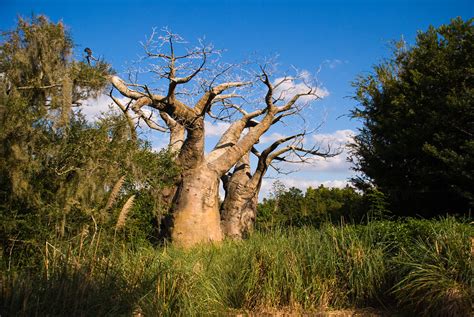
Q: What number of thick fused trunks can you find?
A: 2